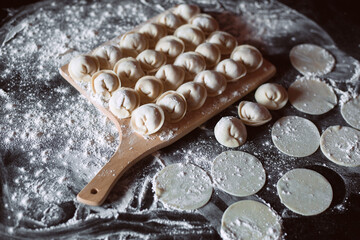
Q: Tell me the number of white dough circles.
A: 9